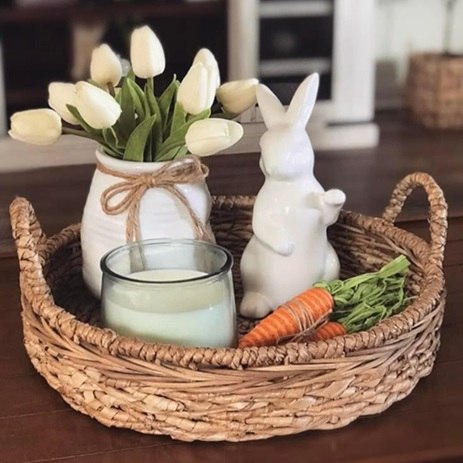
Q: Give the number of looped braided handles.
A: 2